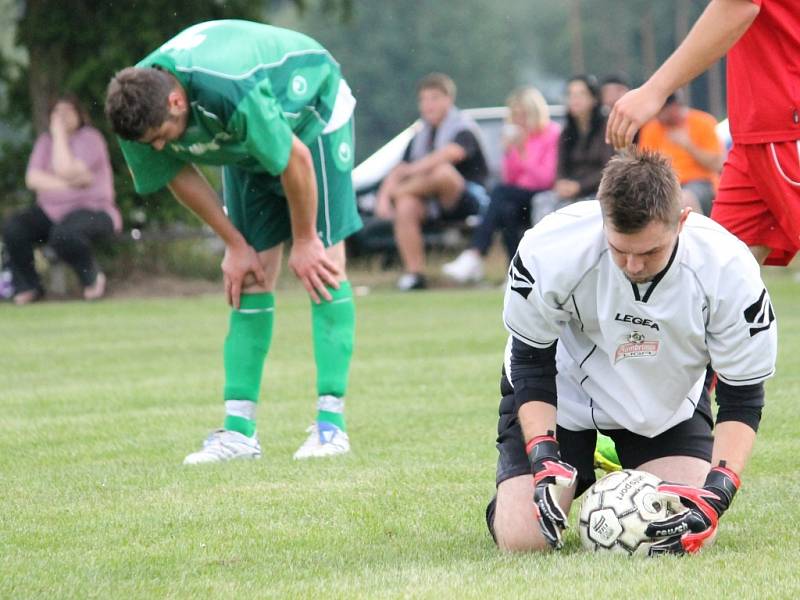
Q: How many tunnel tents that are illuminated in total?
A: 0